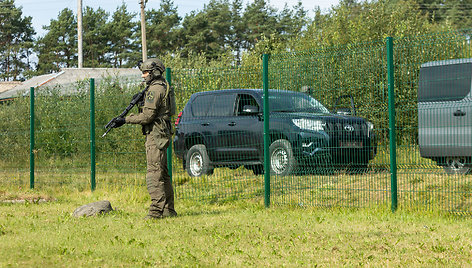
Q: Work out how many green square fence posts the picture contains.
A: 5